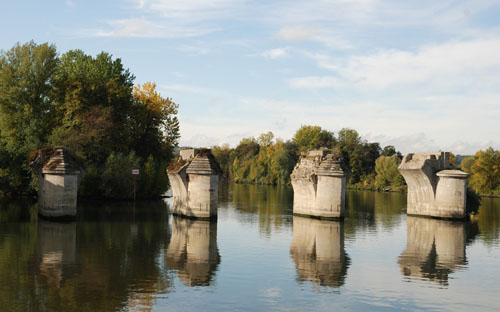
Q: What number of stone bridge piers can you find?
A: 4